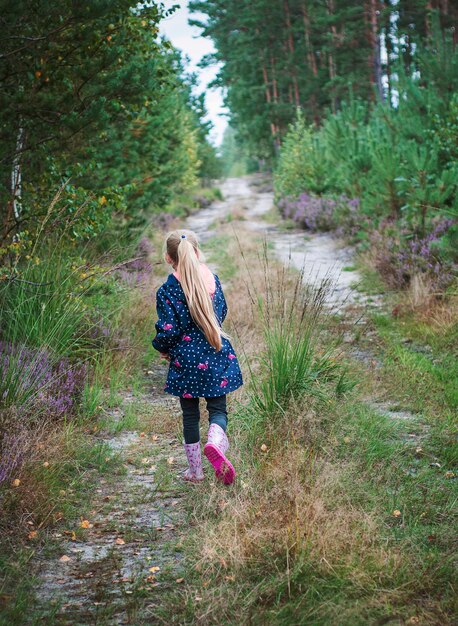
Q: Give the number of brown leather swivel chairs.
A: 0